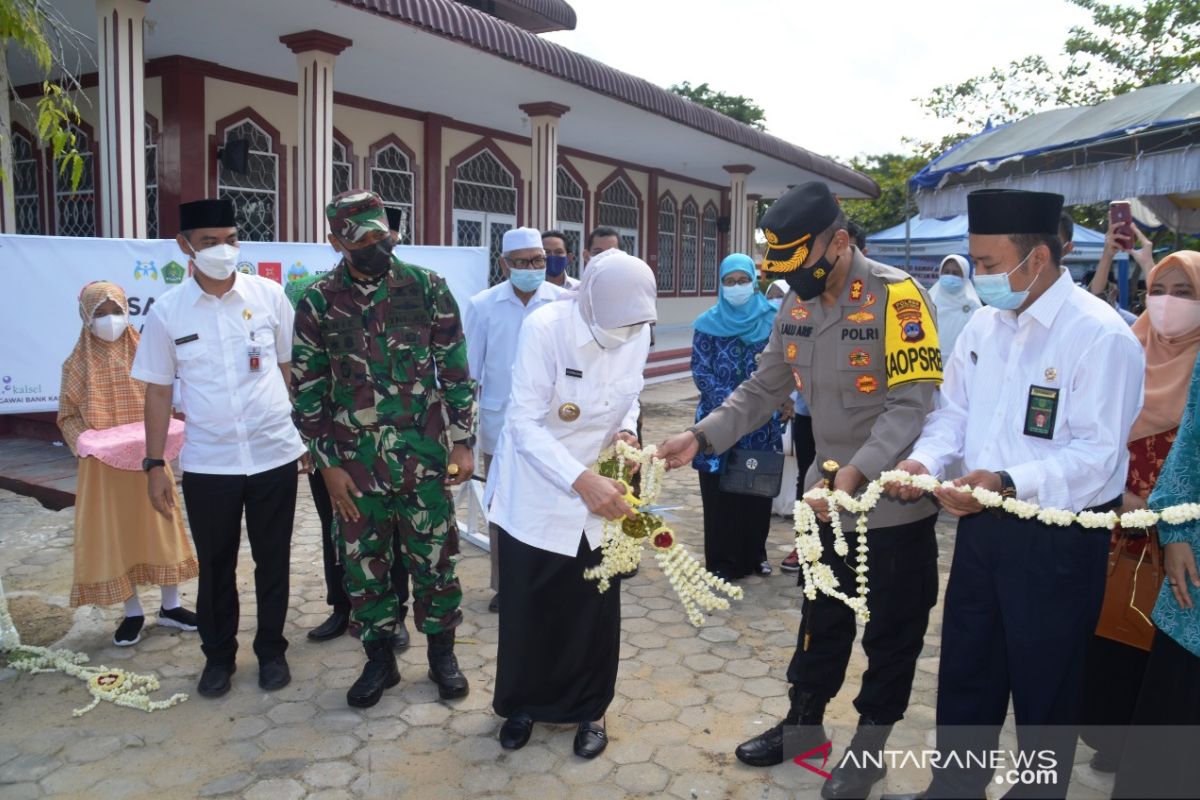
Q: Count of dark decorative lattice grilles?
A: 12